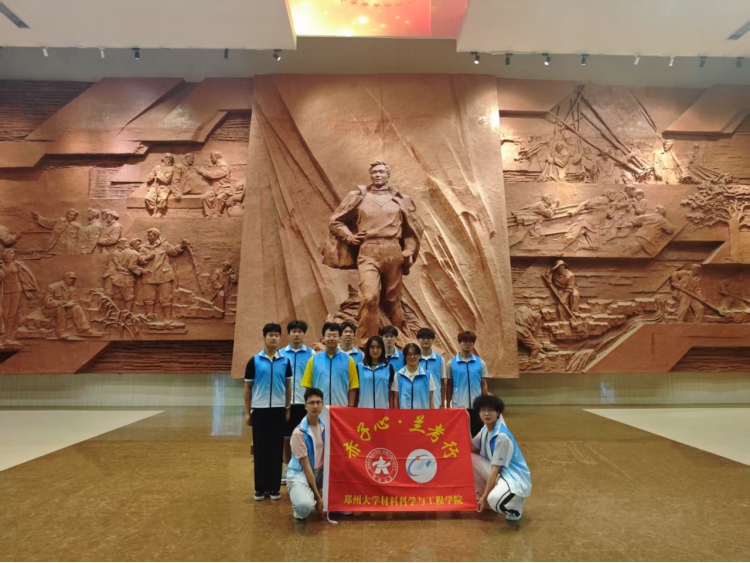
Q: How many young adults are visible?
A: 11